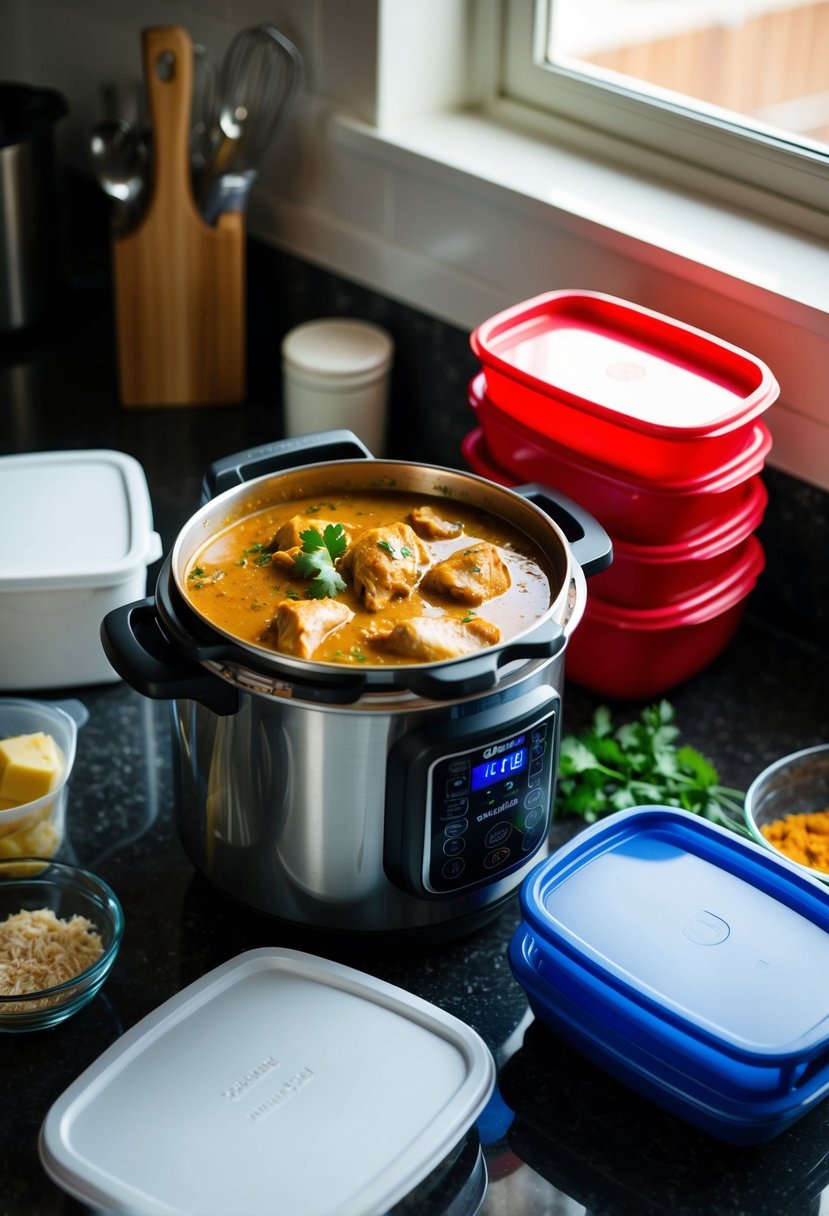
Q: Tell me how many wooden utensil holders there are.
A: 1